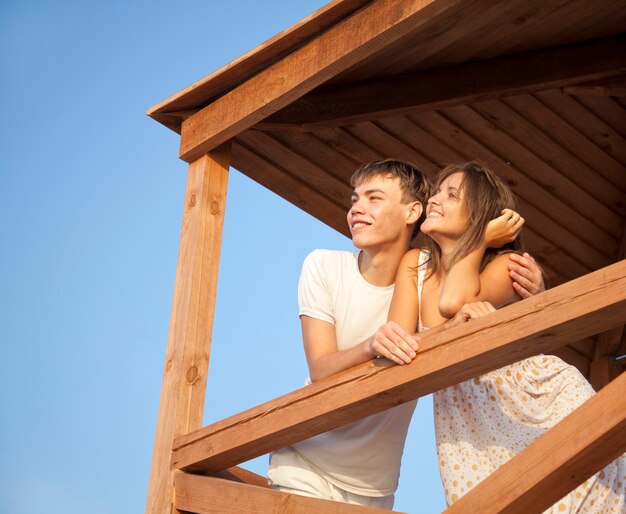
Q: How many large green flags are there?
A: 0